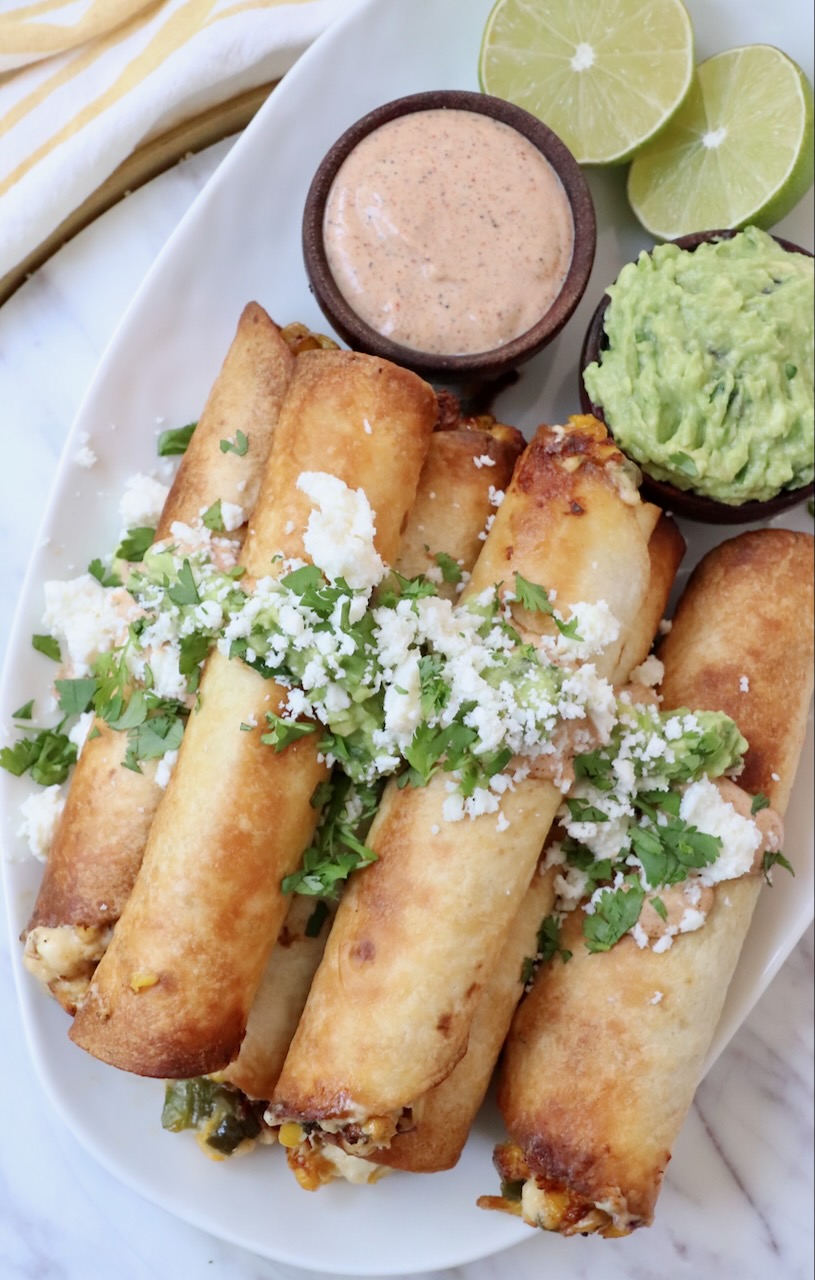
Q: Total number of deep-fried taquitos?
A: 6